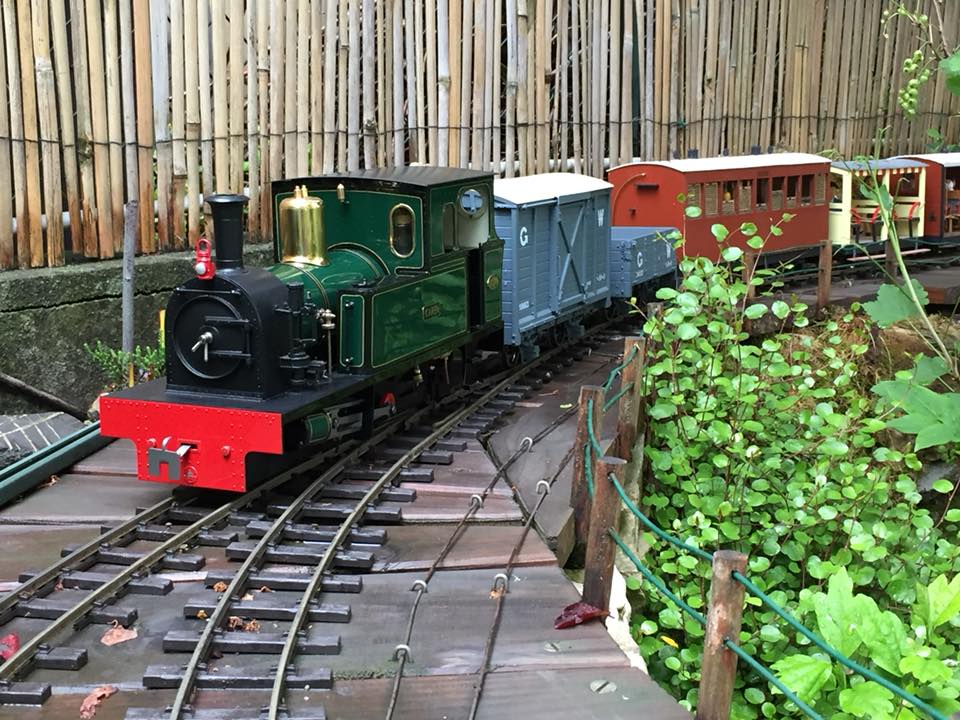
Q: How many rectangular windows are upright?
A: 9